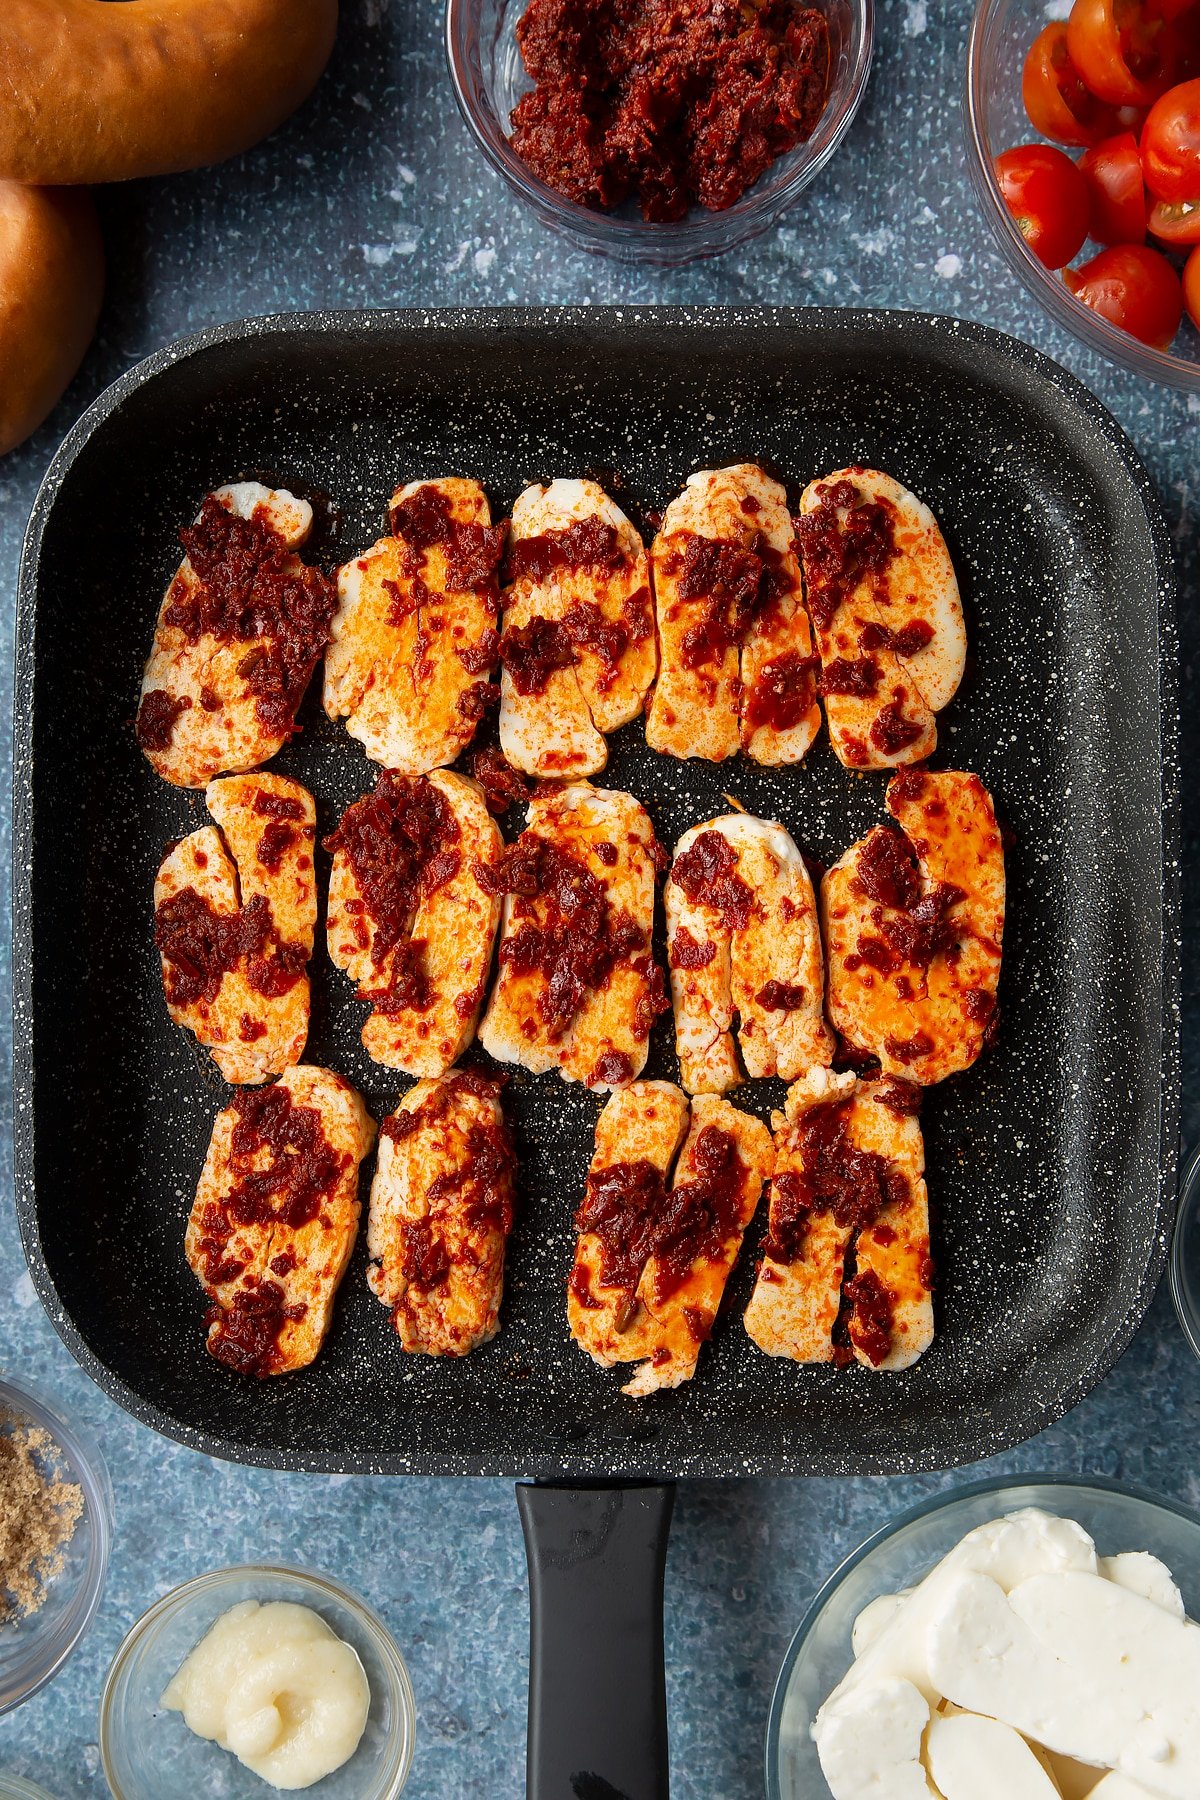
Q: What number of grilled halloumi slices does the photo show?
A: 14